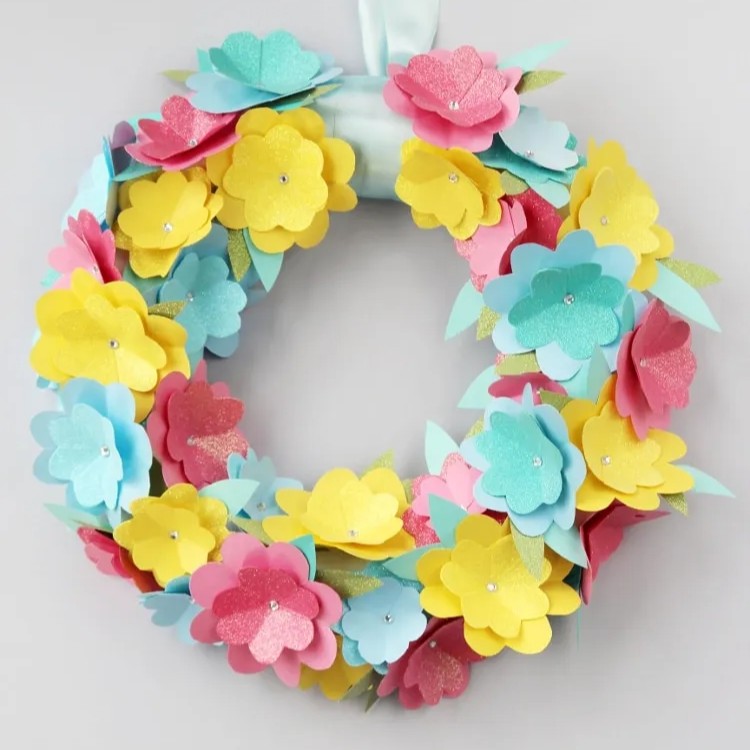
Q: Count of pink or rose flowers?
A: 12